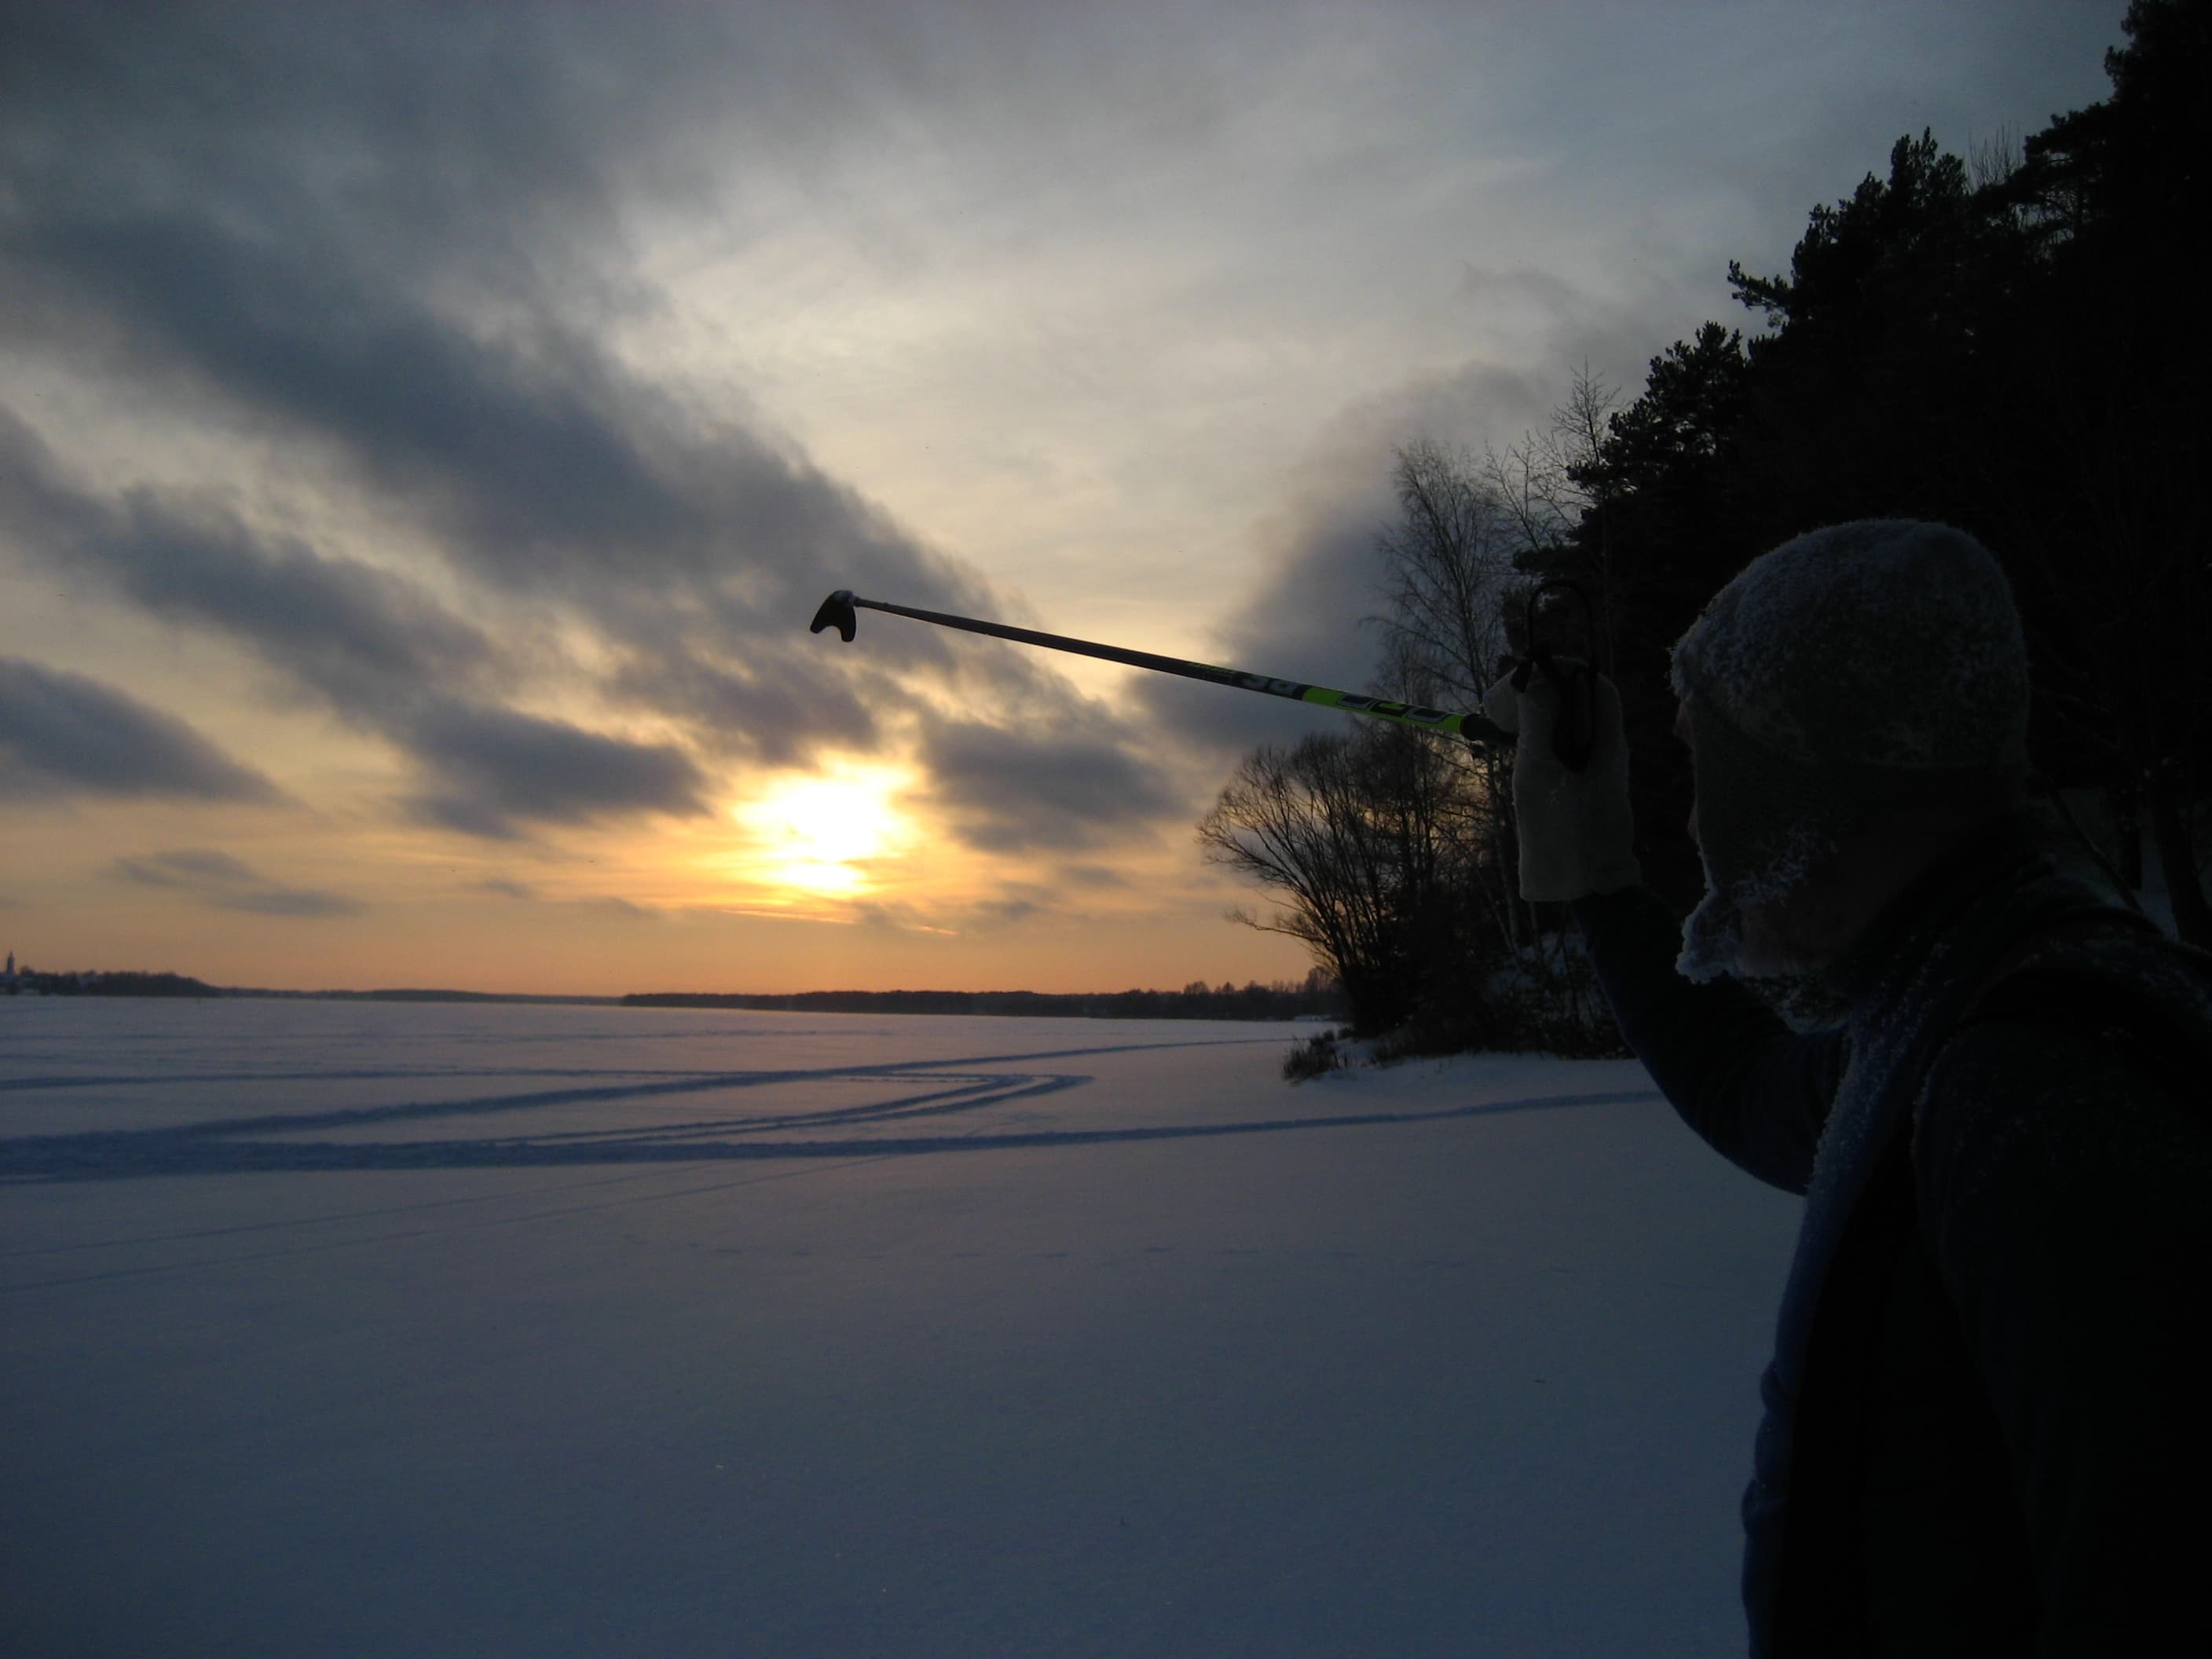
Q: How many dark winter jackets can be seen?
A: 1